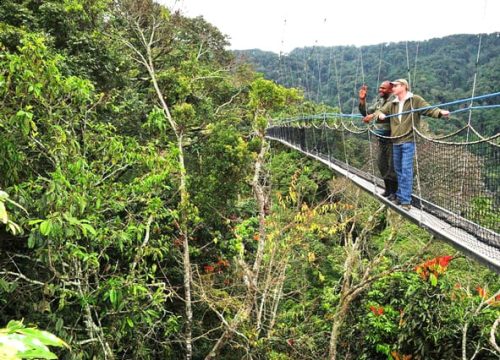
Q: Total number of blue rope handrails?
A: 2